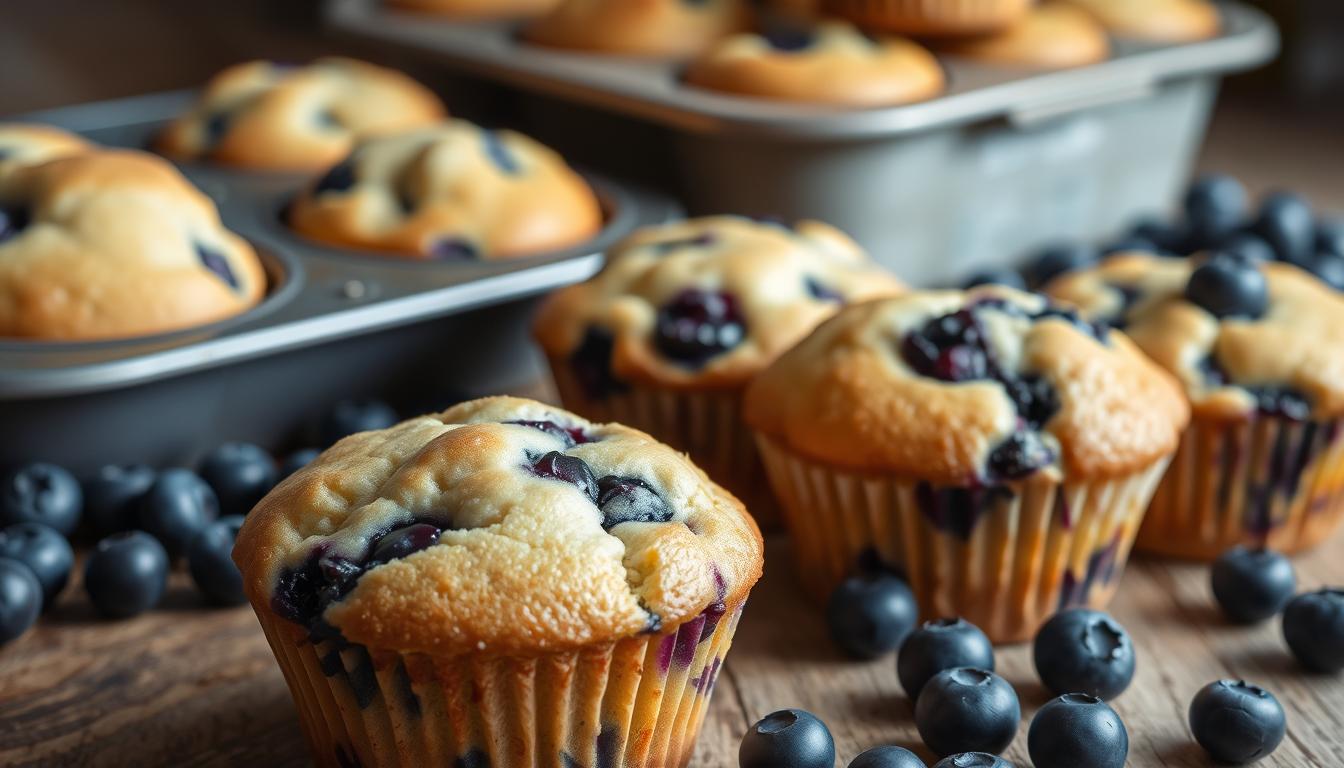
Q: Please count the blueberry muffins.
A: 14